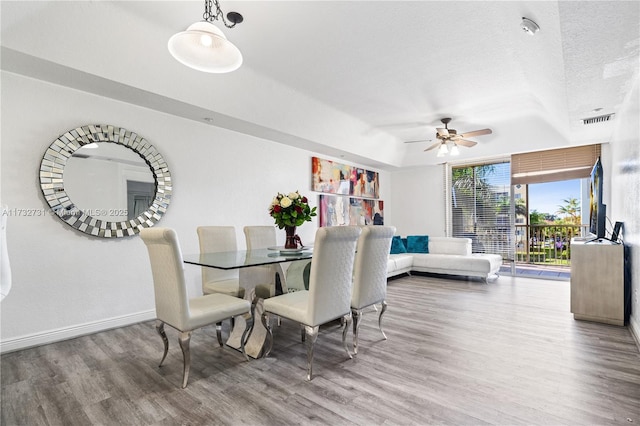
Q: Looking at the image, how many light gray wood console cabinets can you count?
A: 1